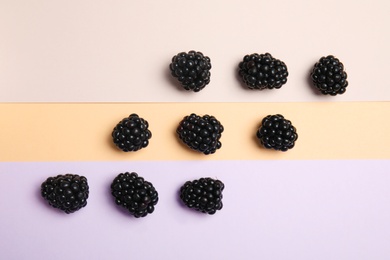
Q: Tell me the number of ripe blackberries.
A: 9